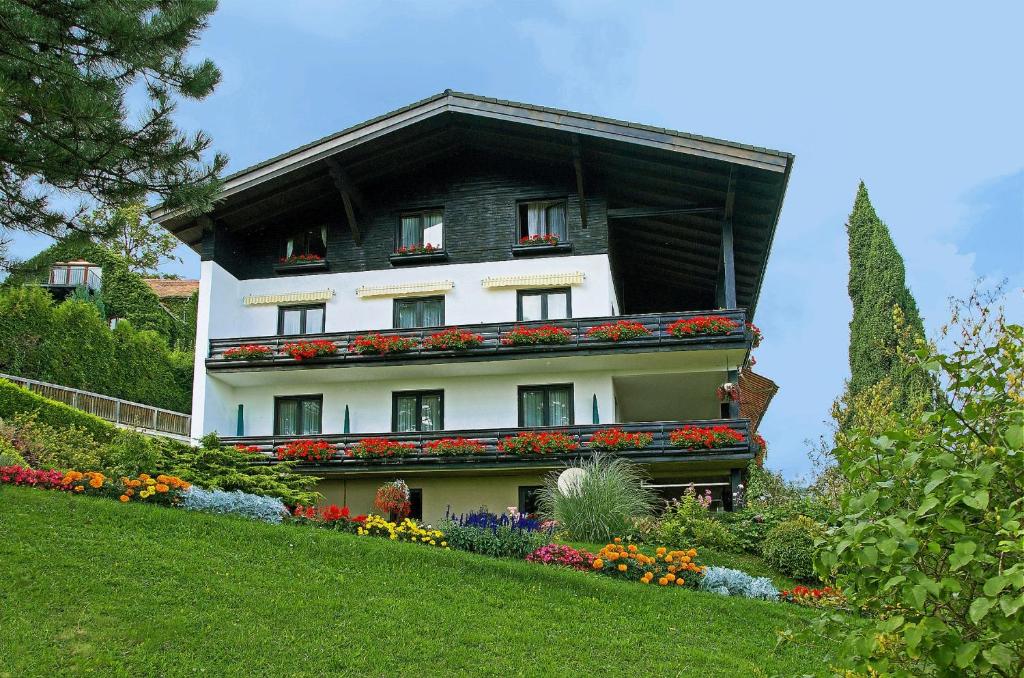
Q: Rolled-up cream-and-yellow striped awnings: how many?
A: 3